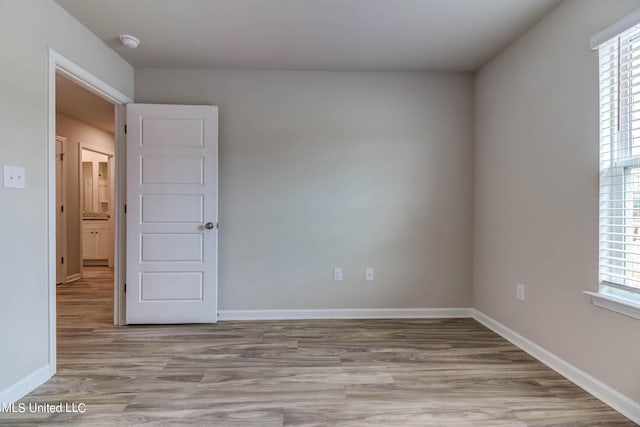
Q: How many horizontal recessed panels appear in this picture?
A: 5